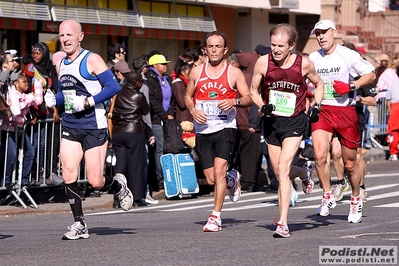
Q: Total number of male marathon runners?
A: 4